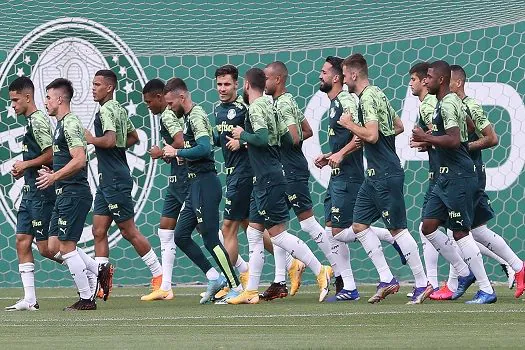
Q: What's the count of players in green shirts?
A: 13